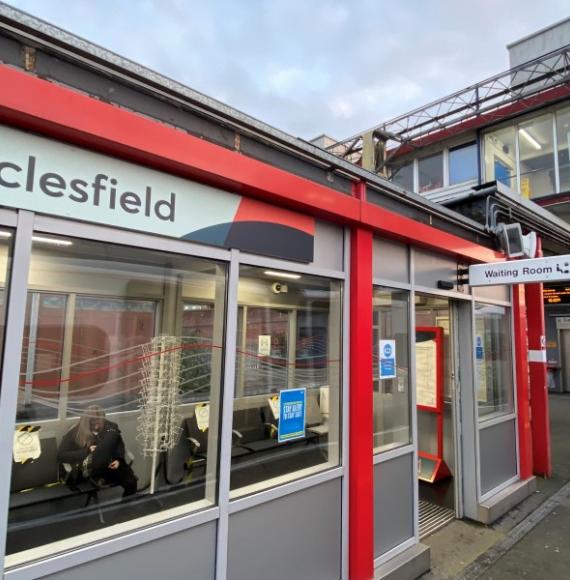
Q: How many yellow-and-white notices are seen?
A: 3